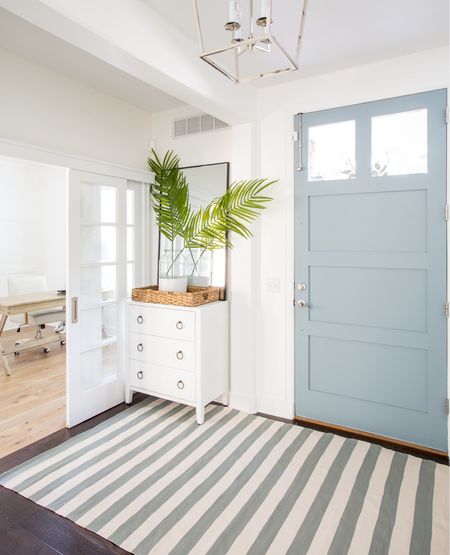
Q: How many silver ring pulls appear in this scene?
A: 6